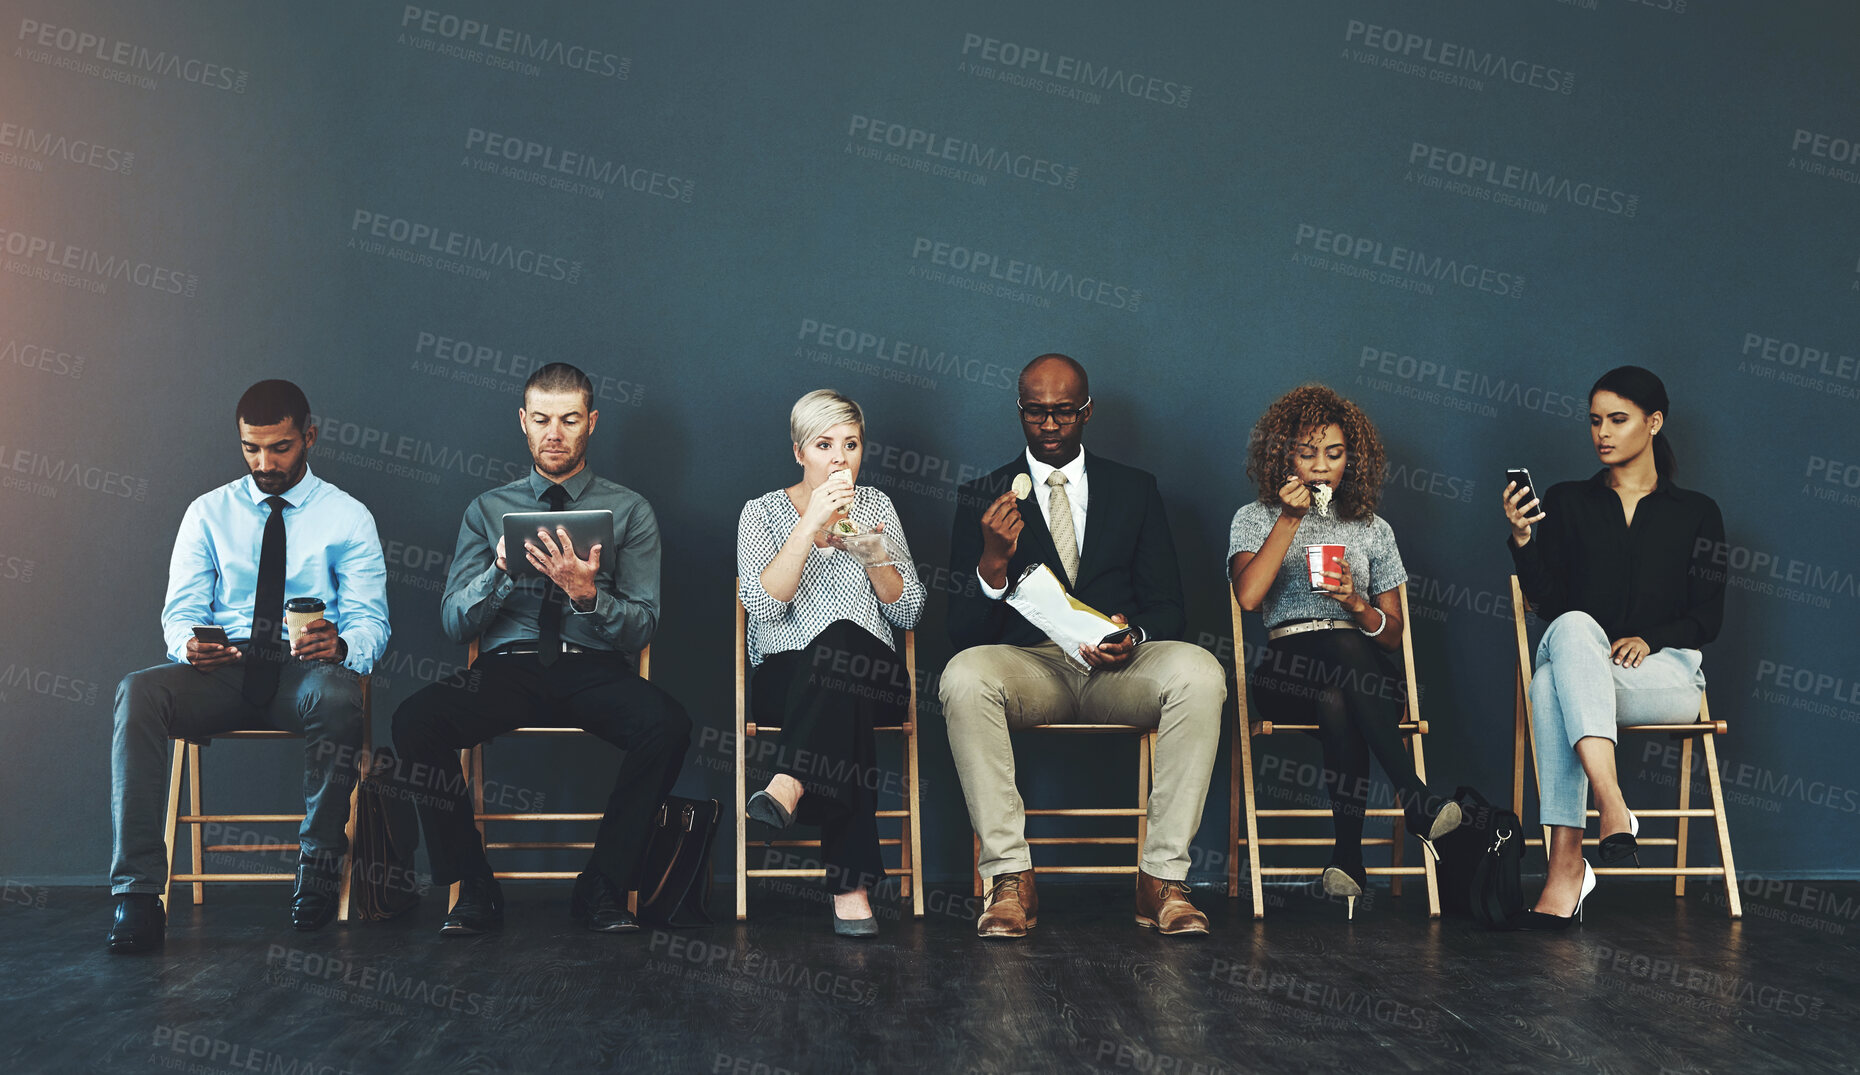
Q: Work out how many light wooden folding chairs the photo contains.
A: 6